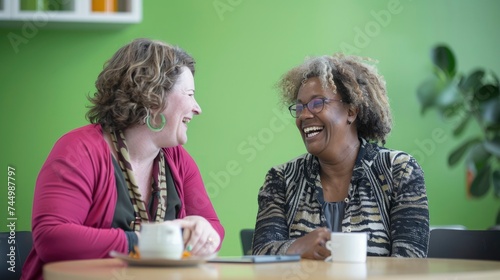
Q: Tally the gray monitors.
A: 0